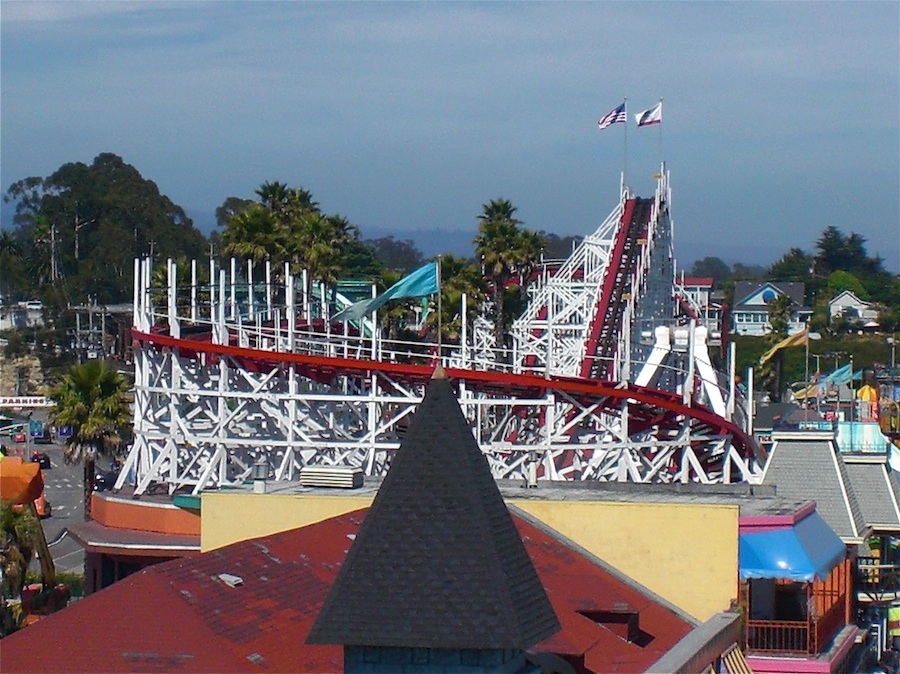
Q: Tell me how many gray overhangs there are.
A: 2